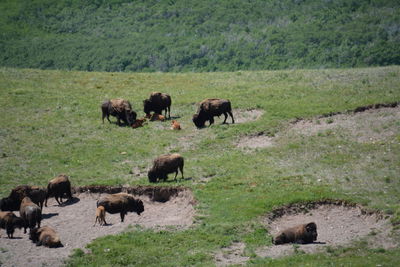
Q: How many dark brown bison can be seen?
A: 11